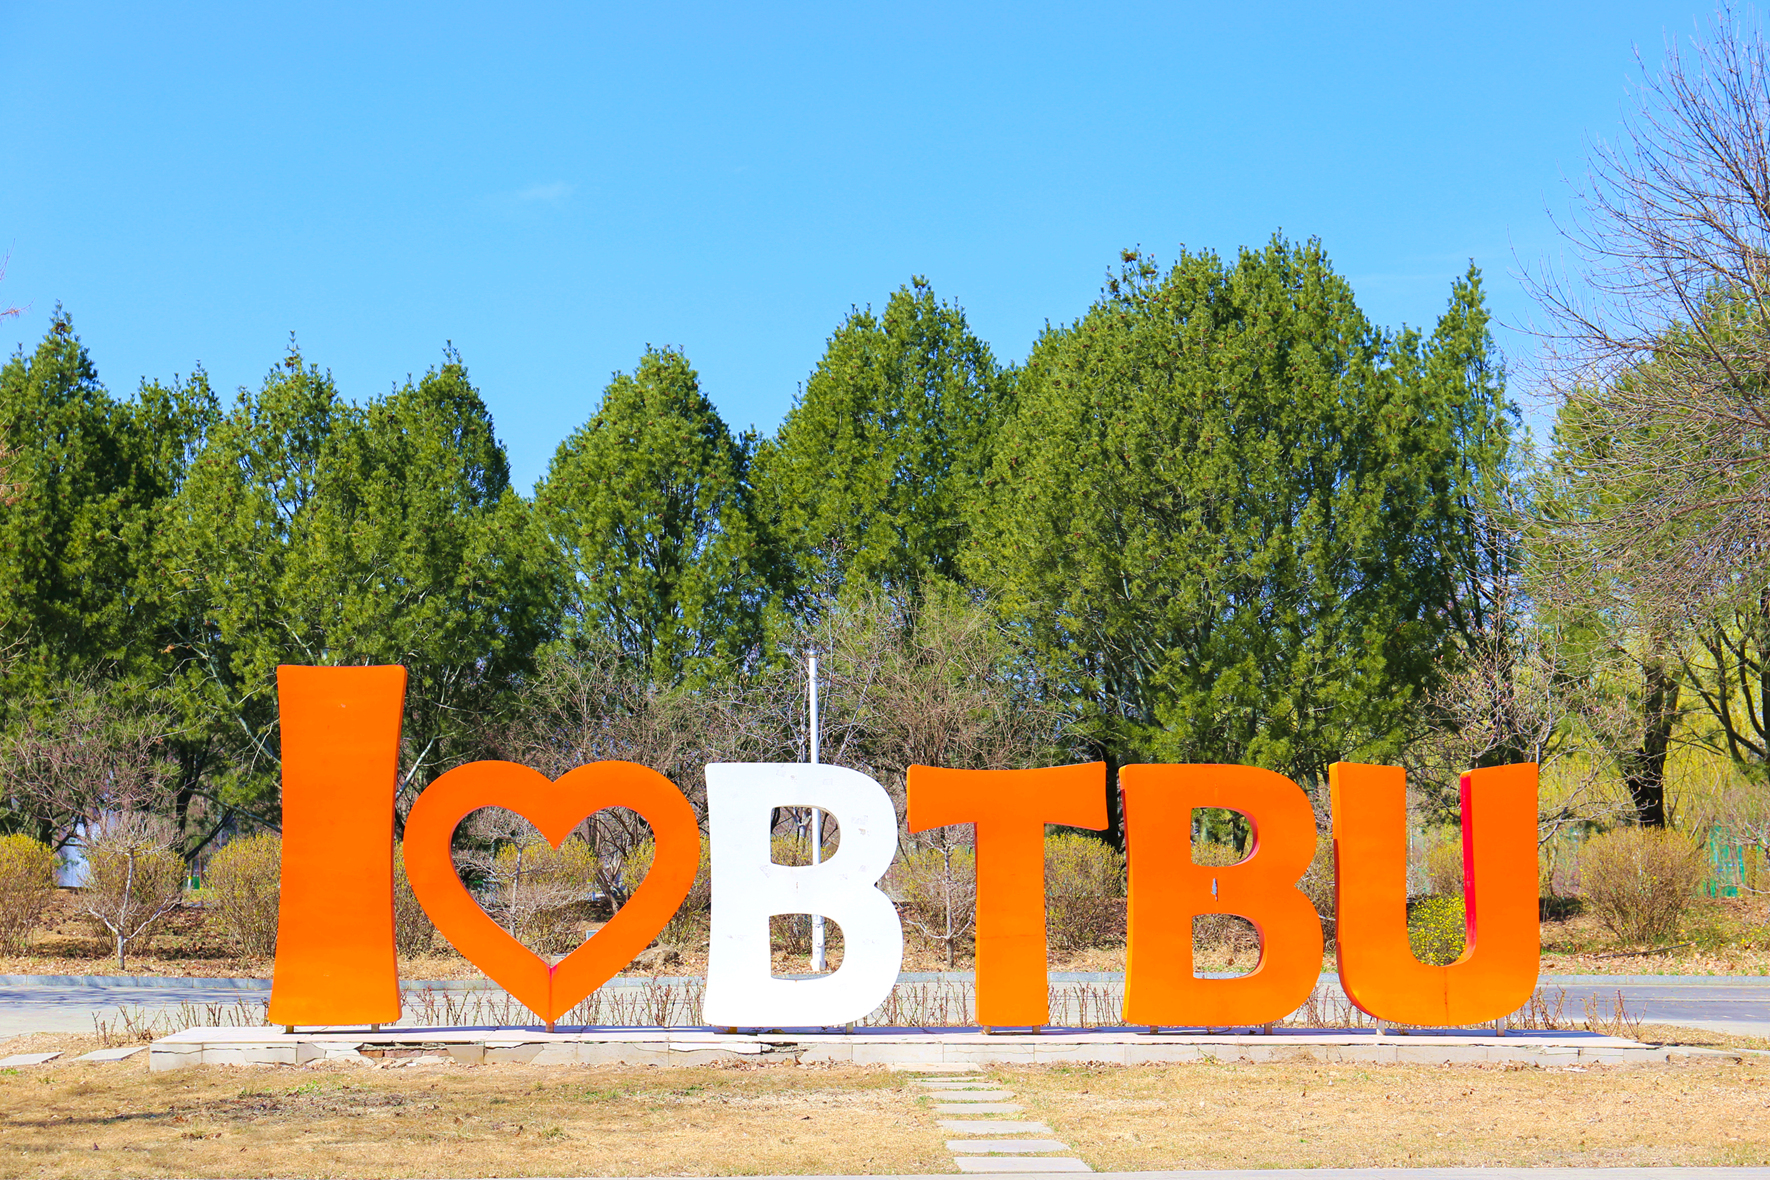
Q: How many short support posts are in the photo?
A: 11